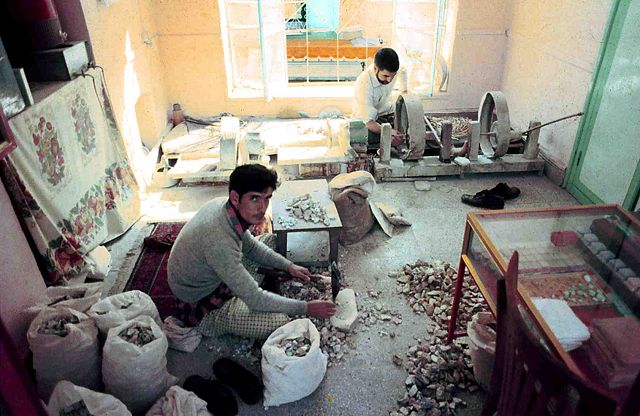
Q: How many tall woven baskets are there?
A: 0